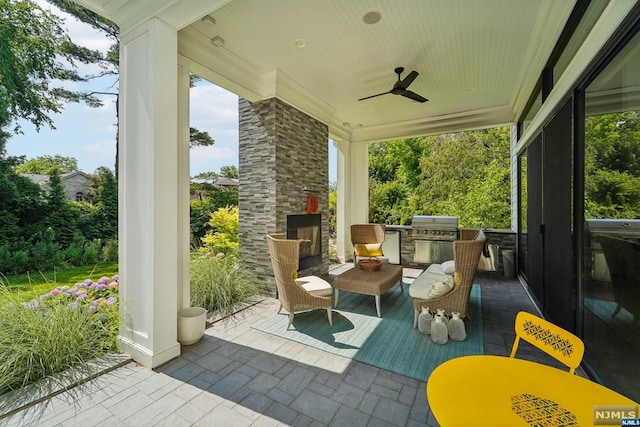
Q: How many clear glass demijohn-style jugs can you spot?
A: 4